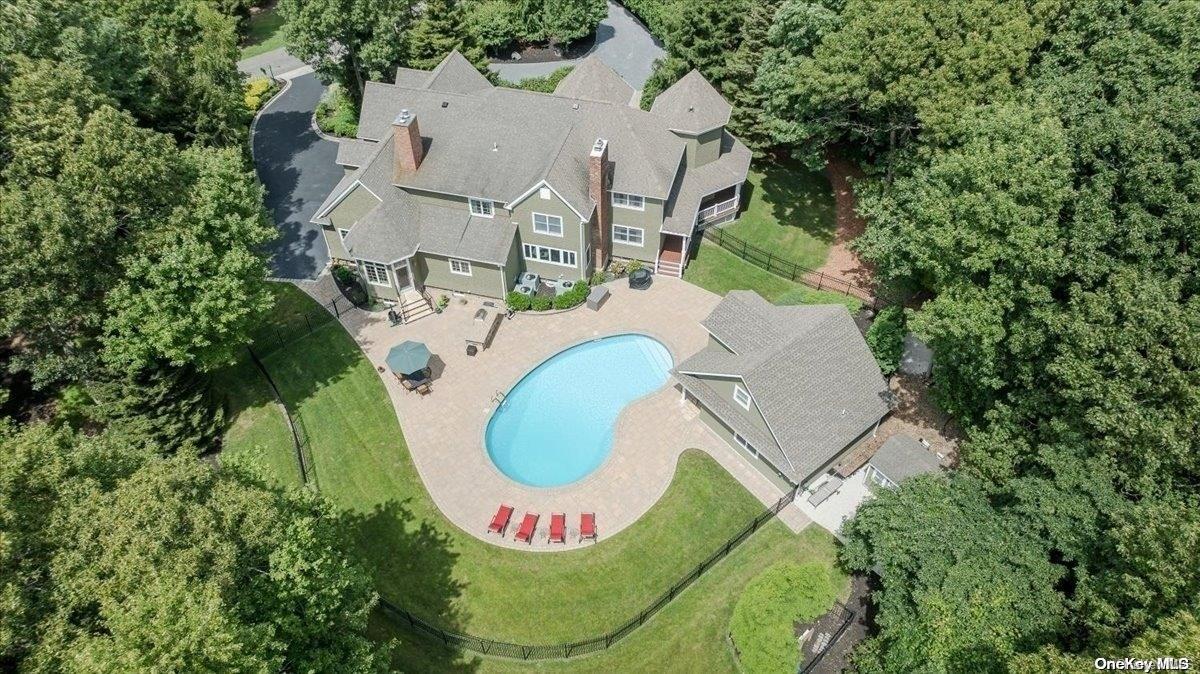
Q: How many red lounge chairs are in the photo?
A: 4